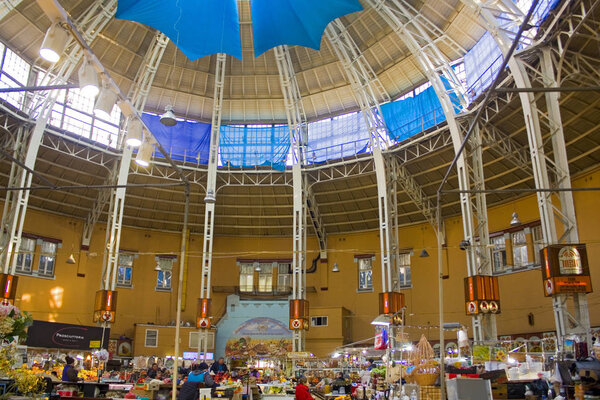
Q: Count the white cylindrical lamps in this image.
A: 5